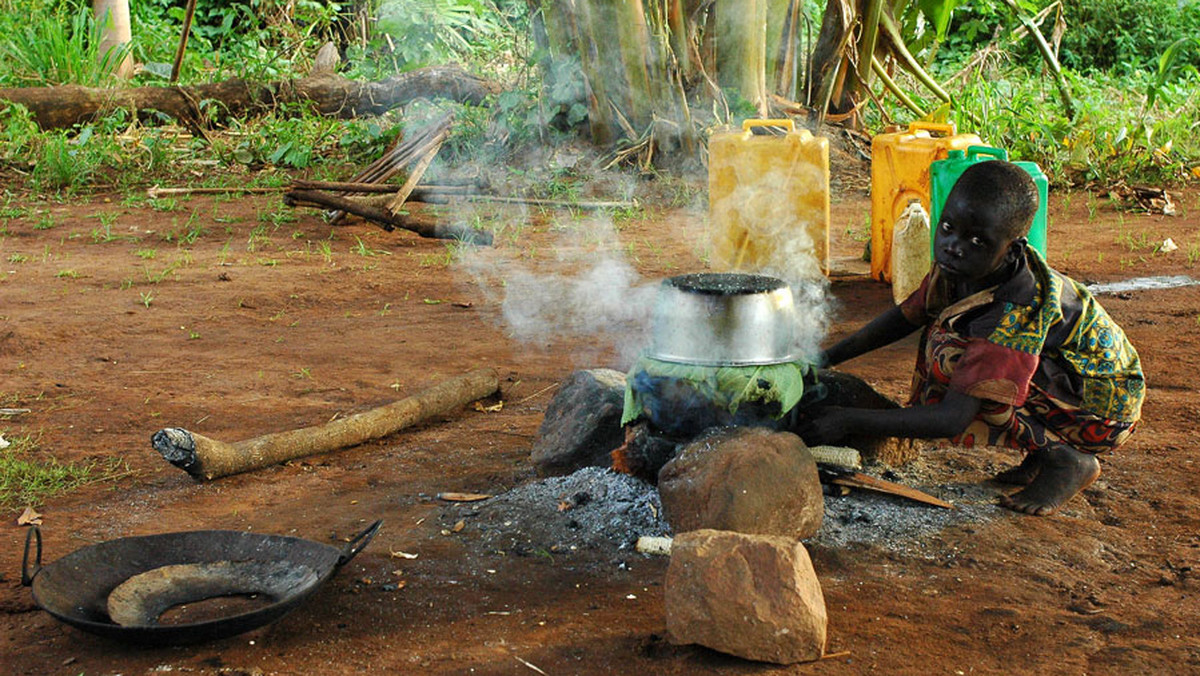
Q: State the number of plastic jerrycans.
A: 4